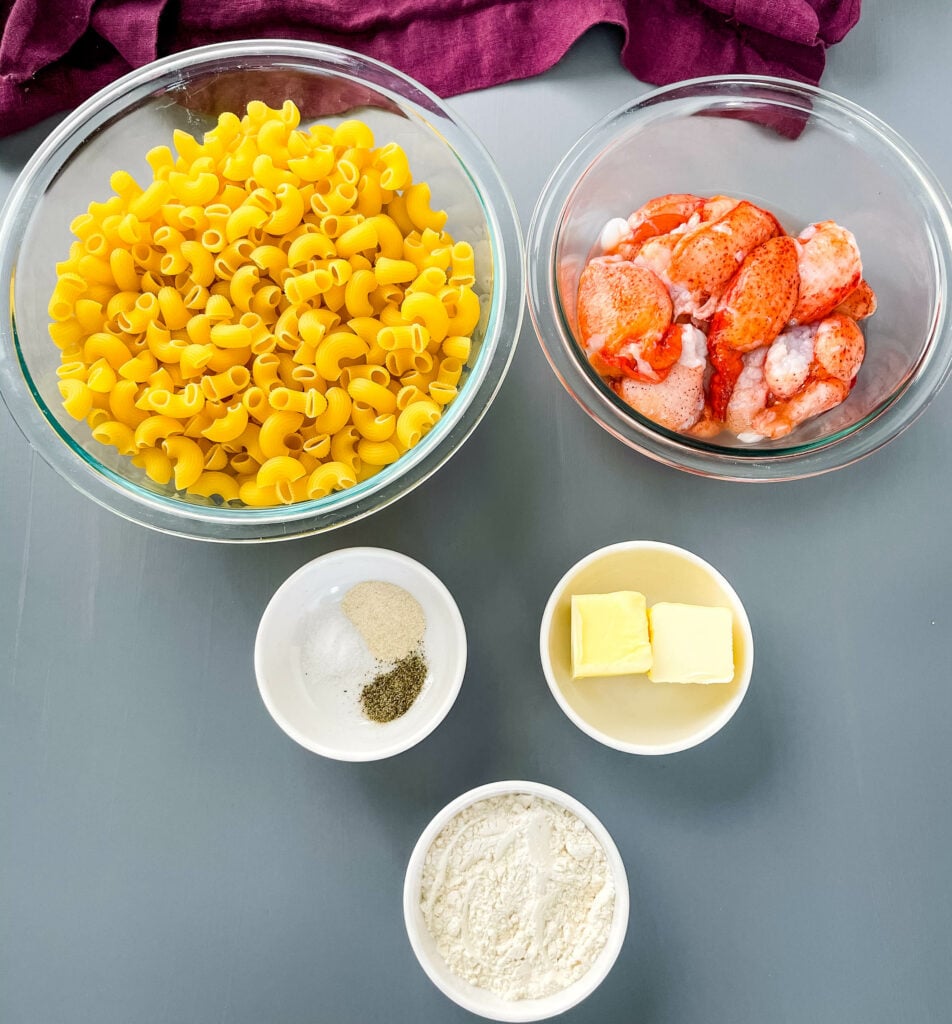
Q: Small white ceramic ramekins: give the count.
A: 3